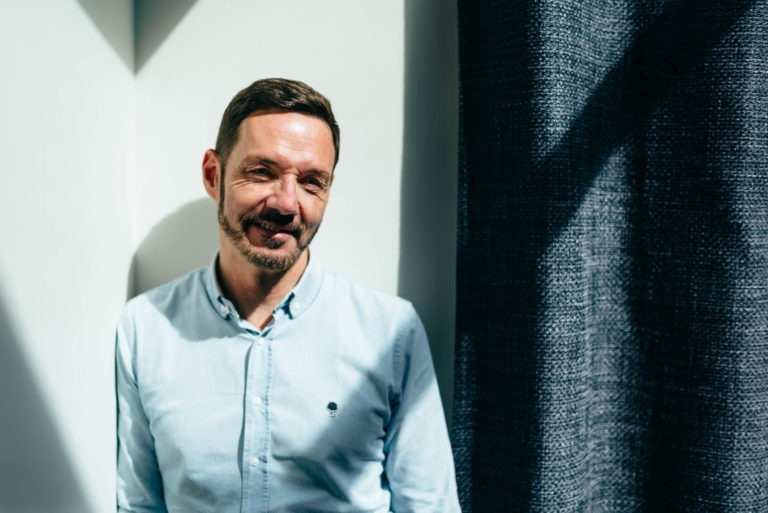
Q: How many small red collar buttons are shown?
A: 0